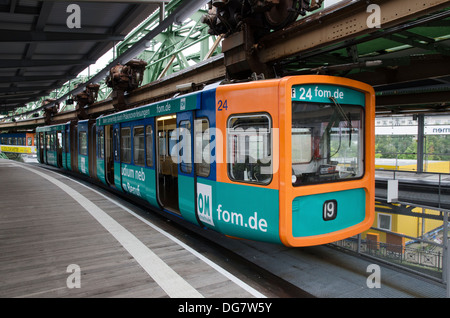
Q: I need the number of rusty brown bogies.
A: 4